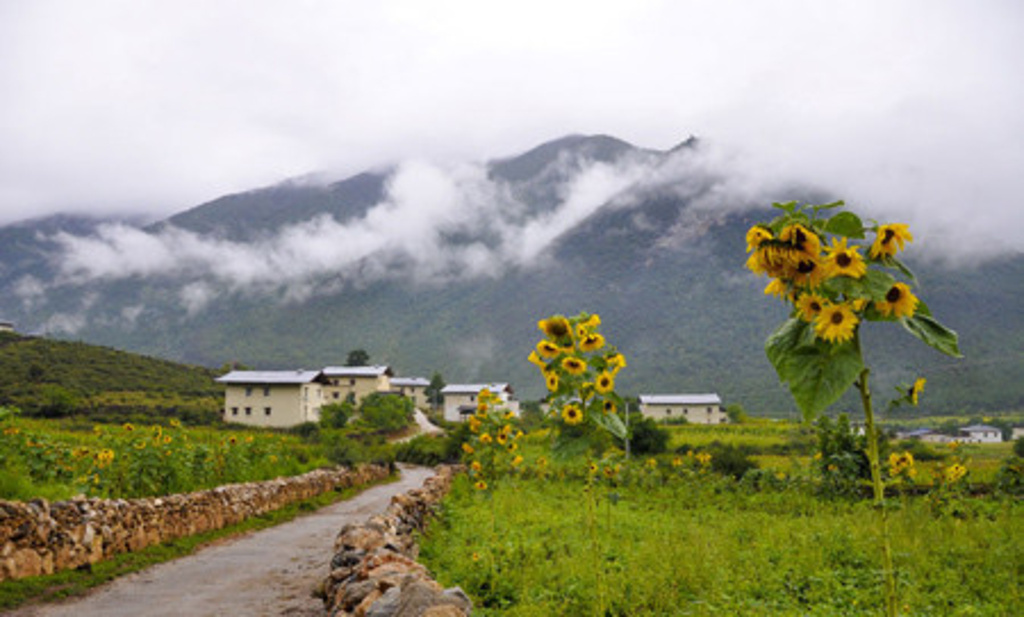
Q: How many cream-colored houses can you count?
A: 5